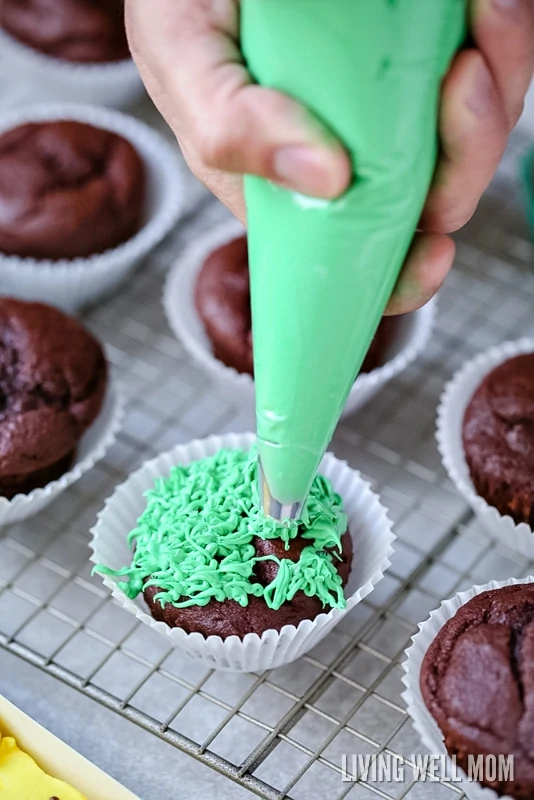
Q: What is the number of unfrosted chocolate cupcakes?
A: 6